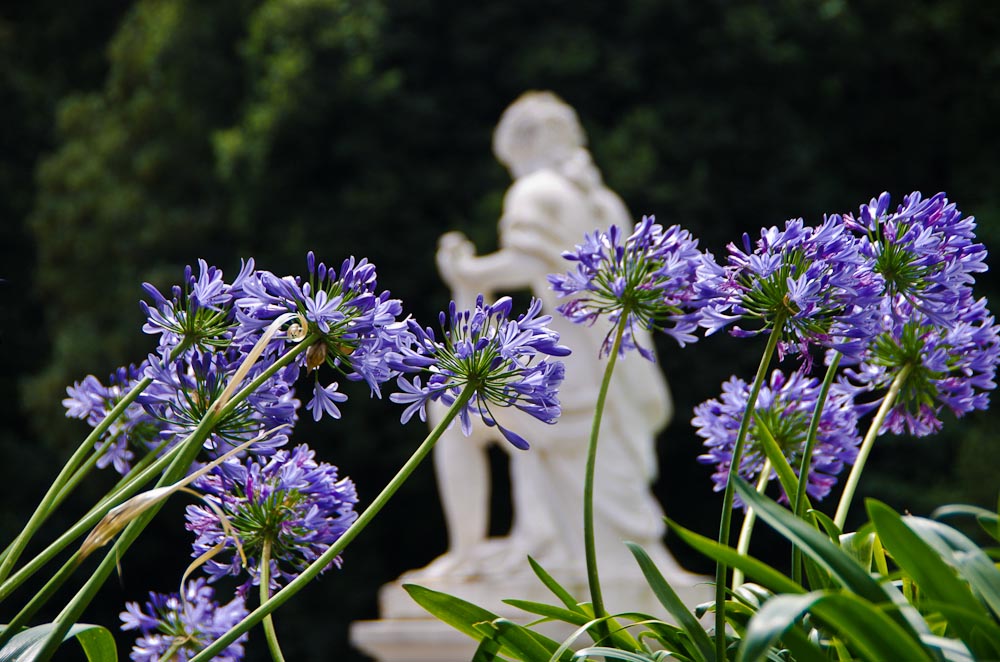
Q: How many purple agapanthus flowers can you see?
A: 12